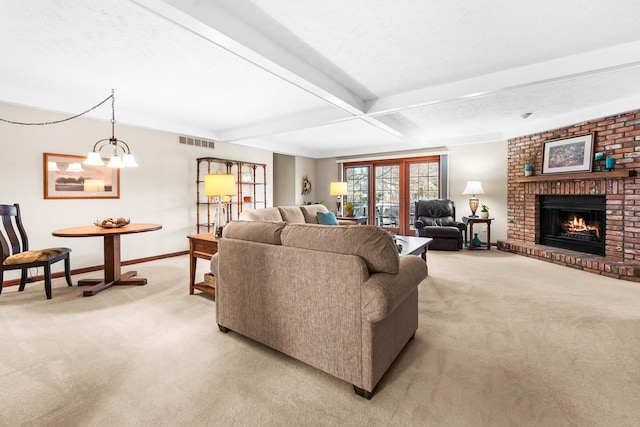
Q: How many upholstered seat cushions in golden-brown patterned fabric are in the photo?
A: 1